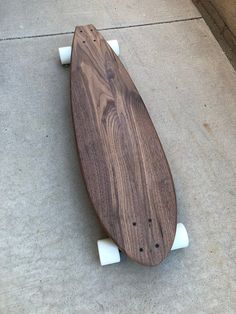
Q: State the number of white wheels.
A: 4